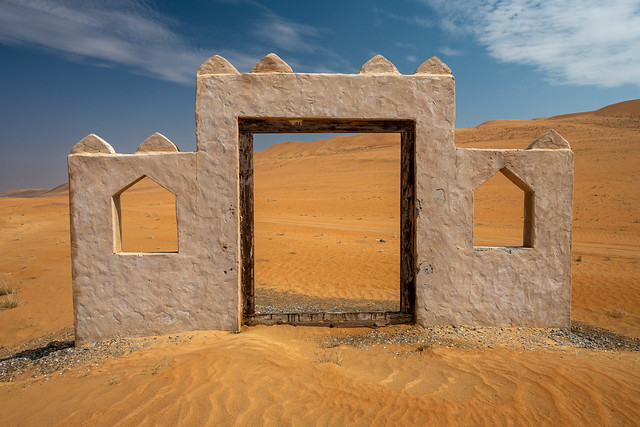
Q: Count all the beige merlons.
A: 7